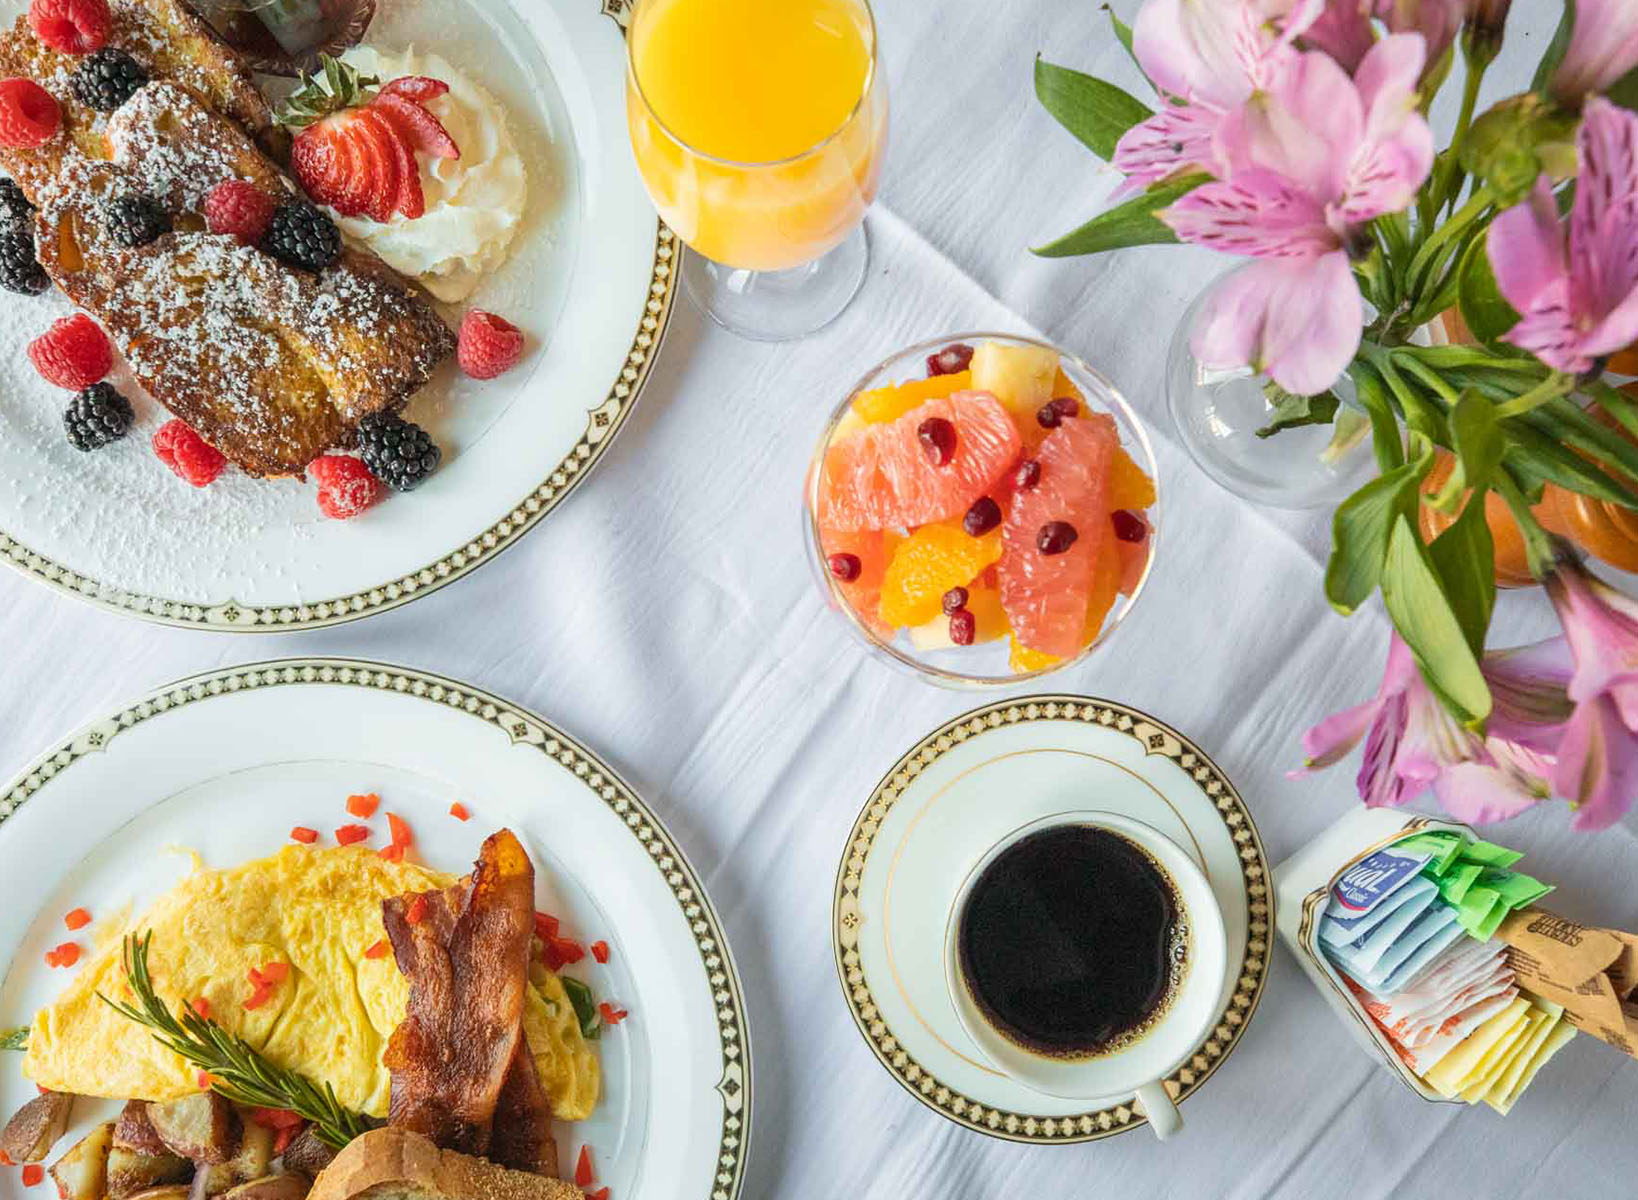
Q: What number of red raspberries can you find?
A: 7